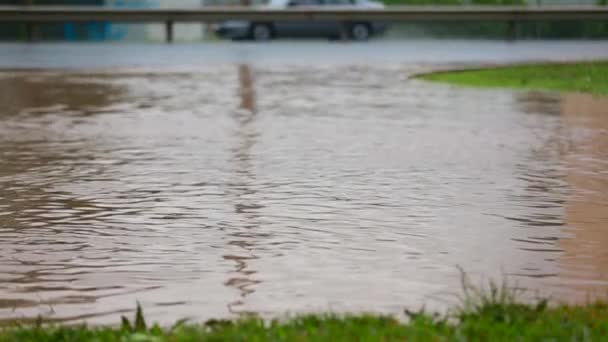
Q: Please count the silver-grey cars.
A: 1